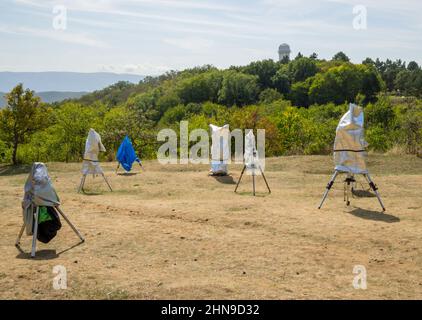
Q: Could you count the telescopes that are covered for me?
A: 6